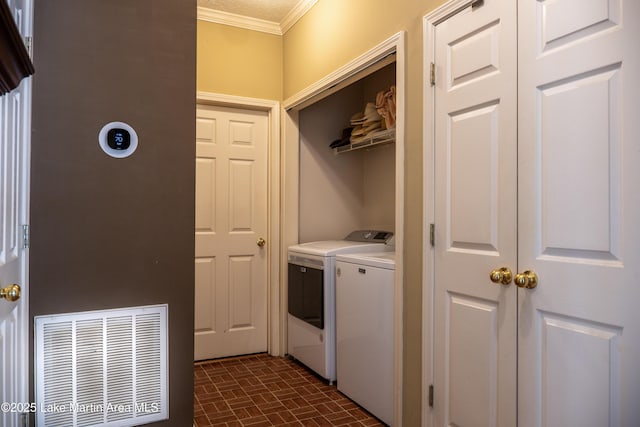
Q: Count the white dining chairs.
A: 0